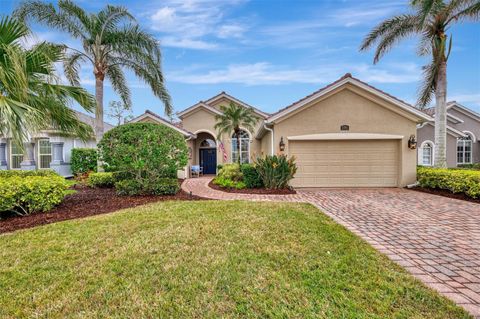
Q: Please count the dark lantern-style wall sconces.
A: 2